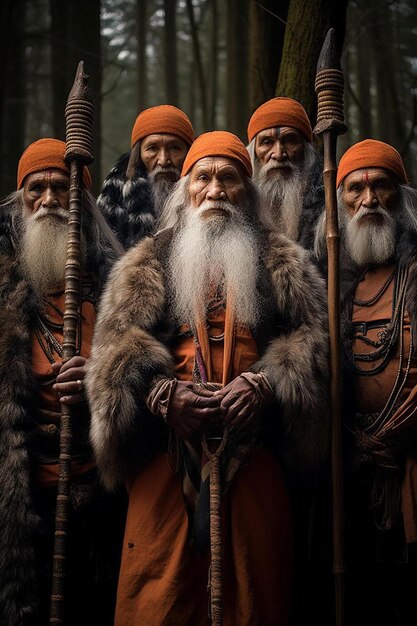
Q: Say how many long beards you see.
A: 5